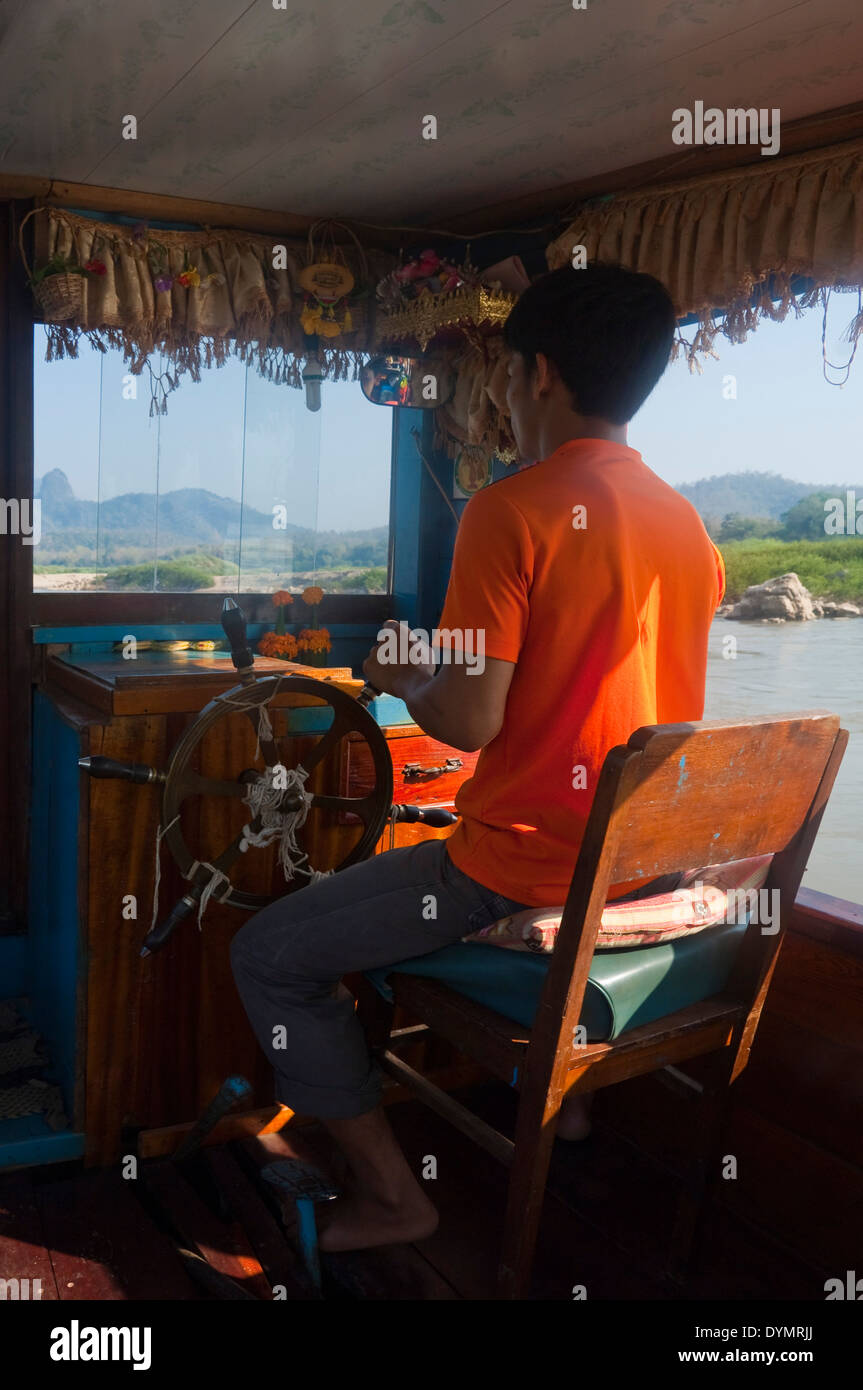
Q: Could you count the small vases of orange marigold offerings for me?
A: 2